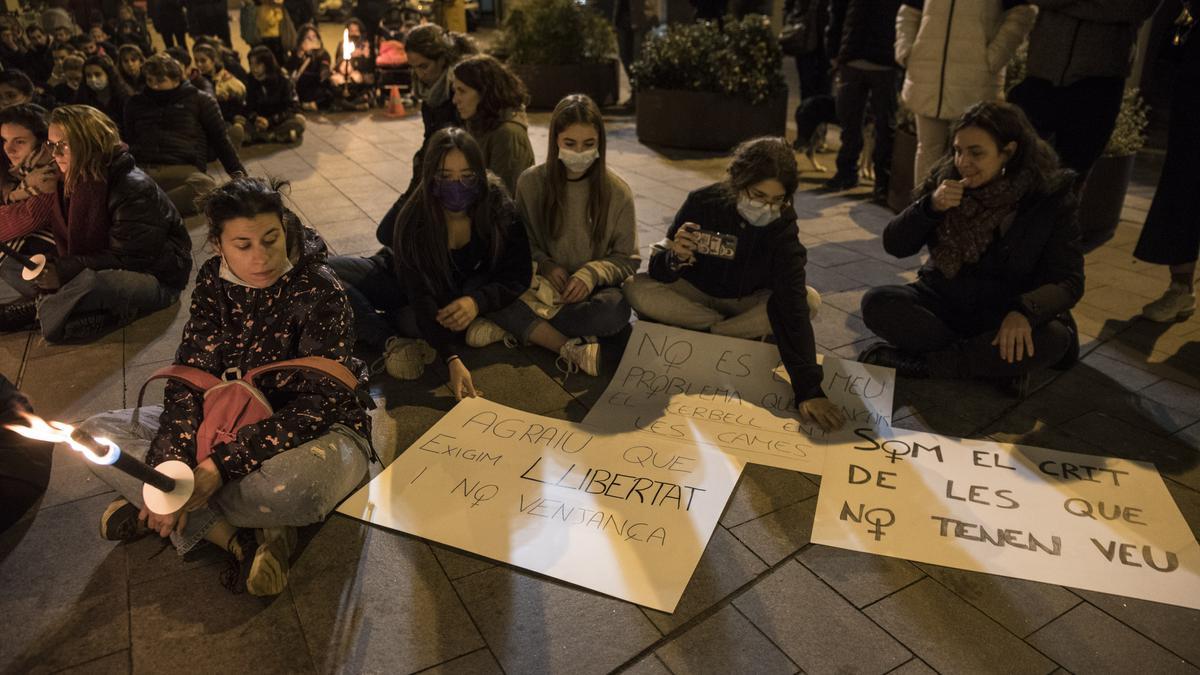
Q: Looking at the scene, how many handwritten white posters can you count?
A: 3